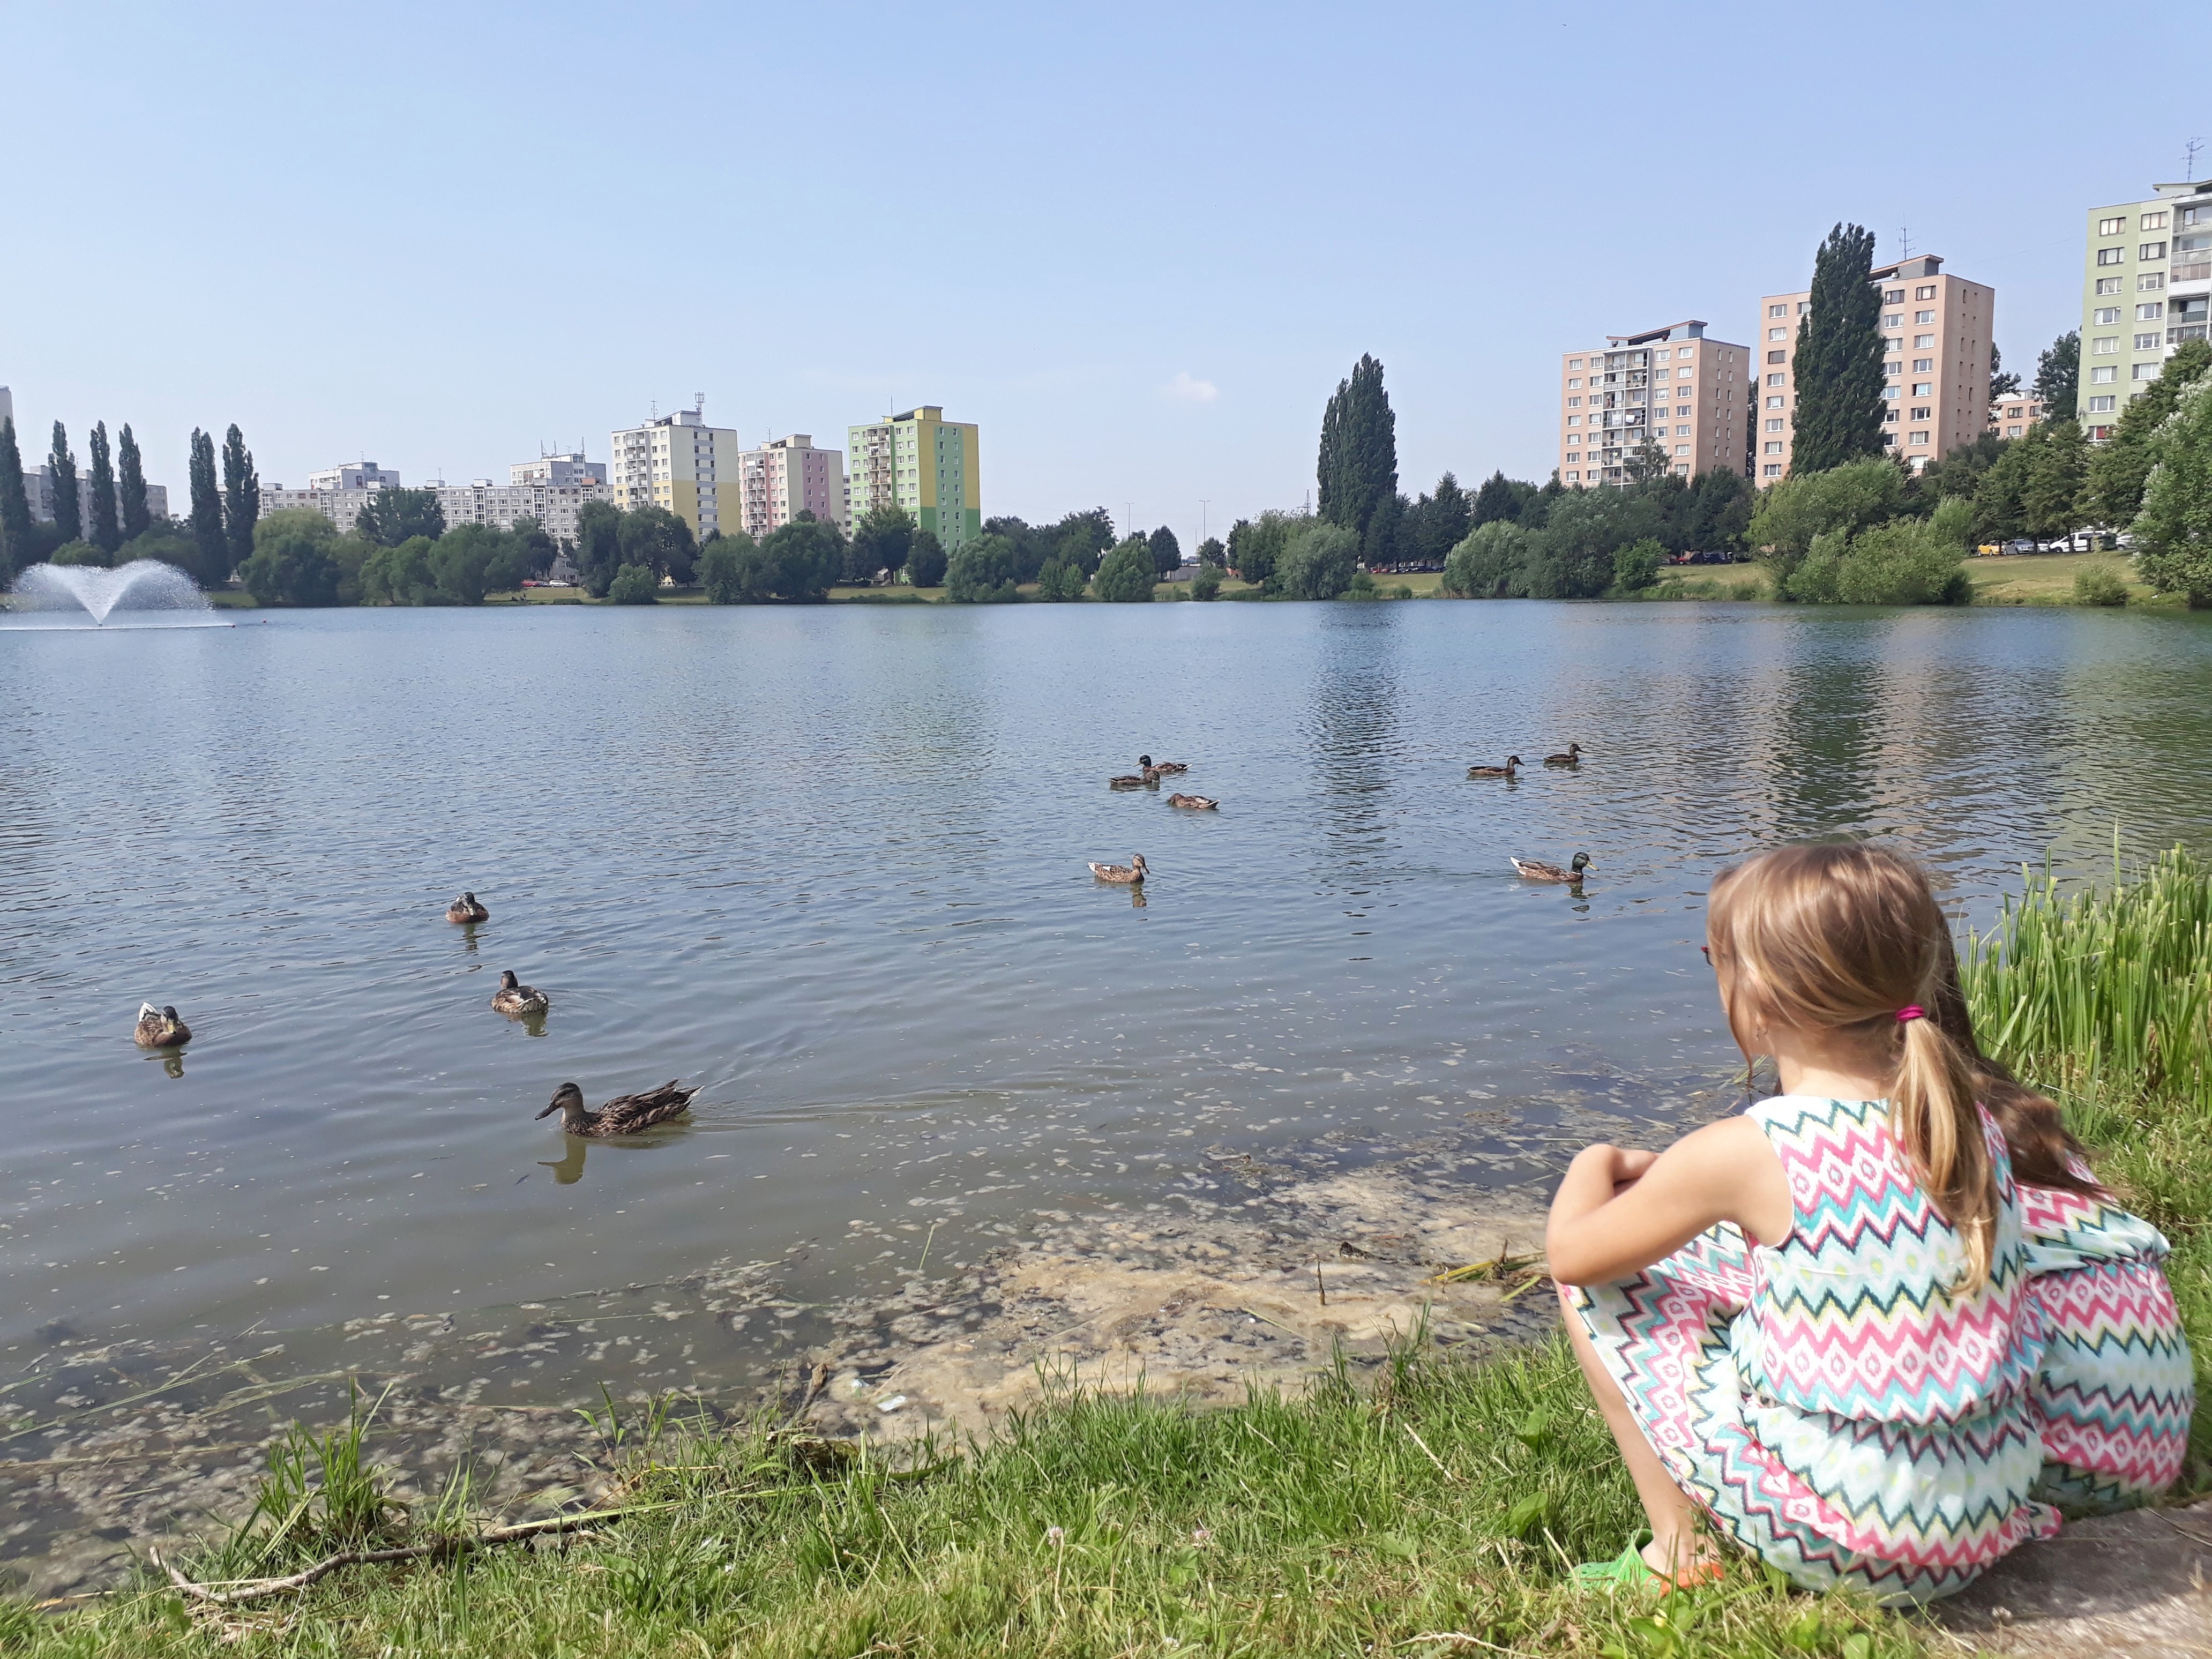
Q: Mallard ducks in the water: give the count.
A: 11